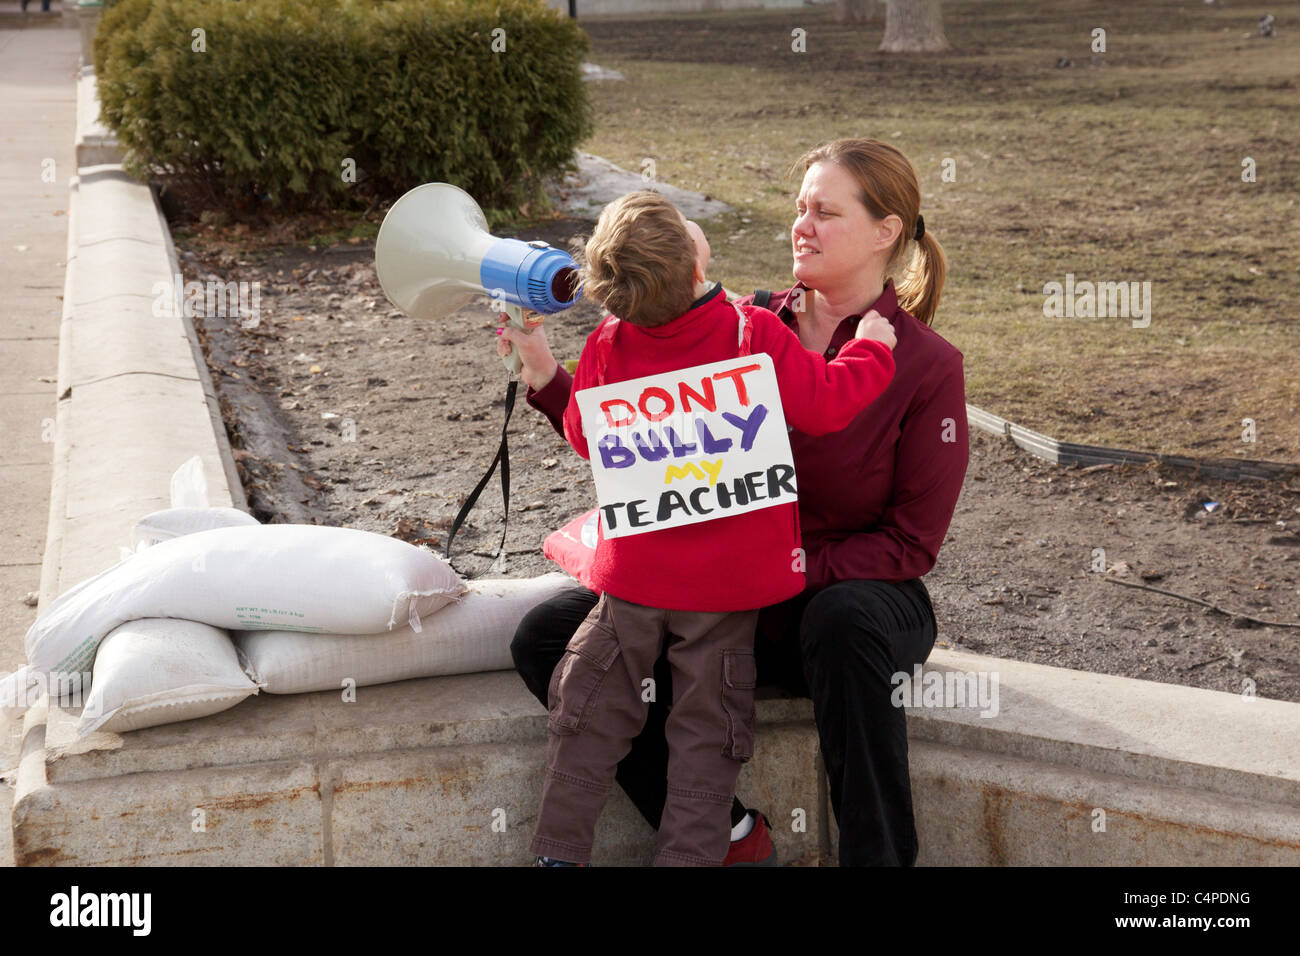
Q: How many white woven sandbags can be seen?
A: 3